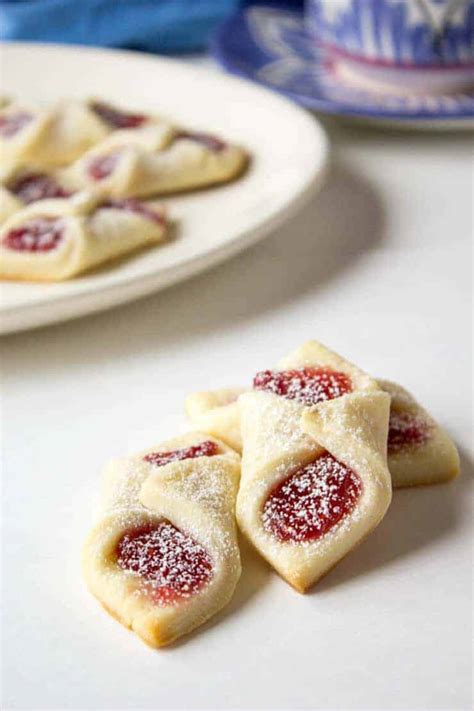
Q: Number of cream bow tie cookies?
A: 7